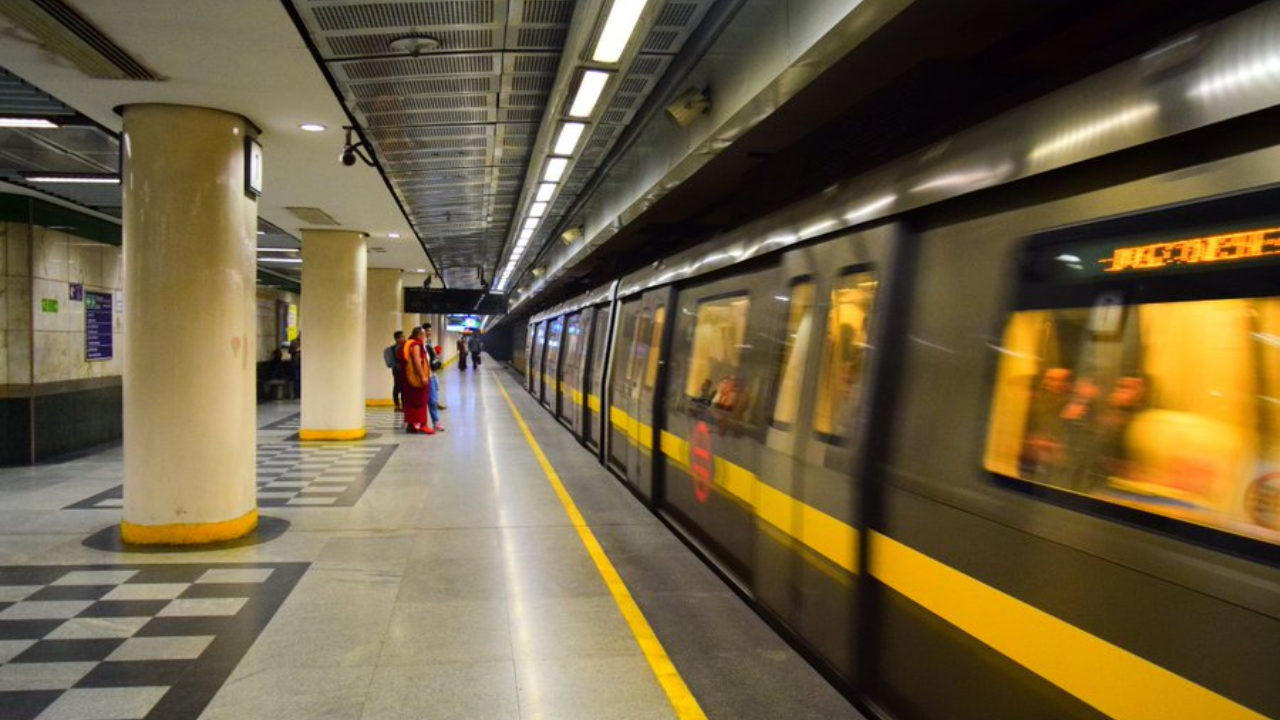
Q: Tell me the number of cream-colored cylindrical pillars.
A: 3